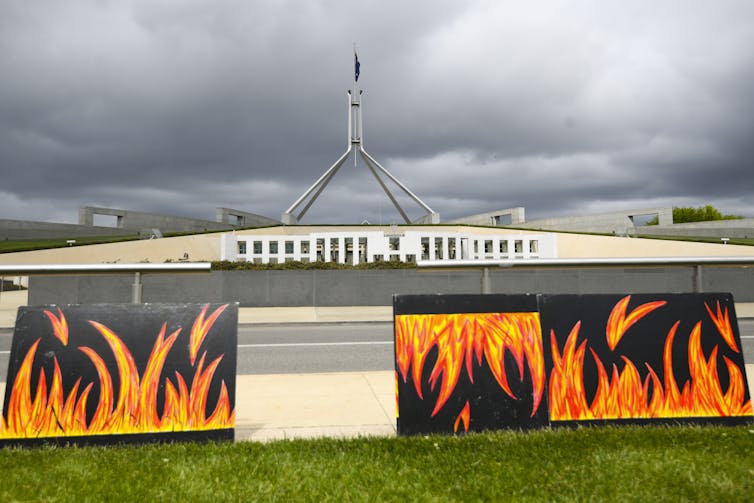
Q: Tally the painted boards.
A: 3